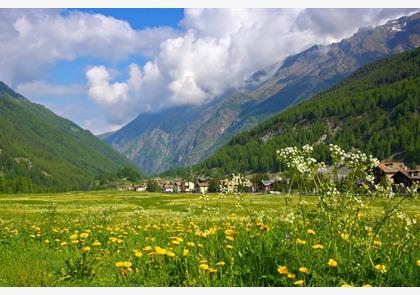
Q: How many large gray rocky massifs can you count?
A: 1